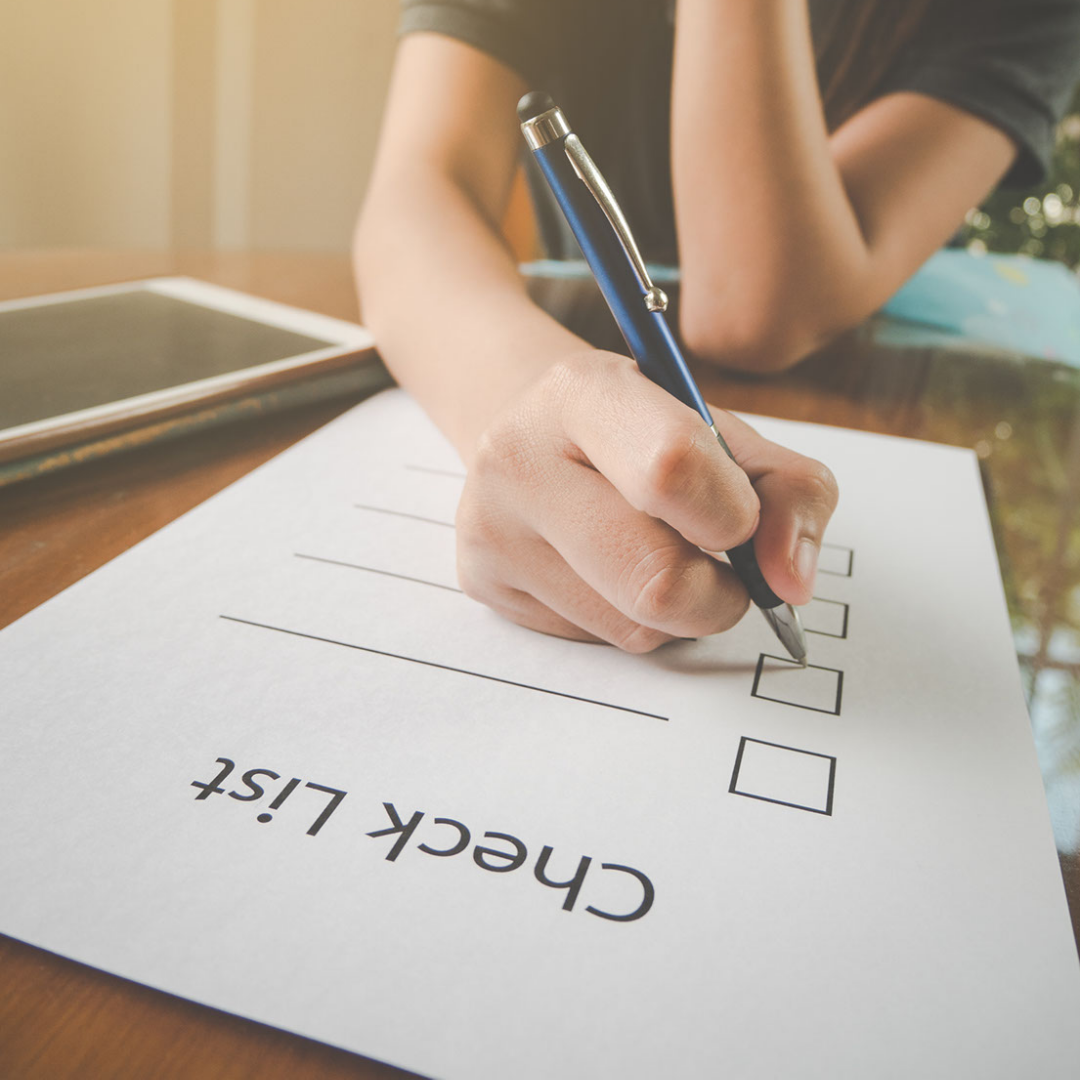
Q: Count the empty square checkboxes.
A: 4